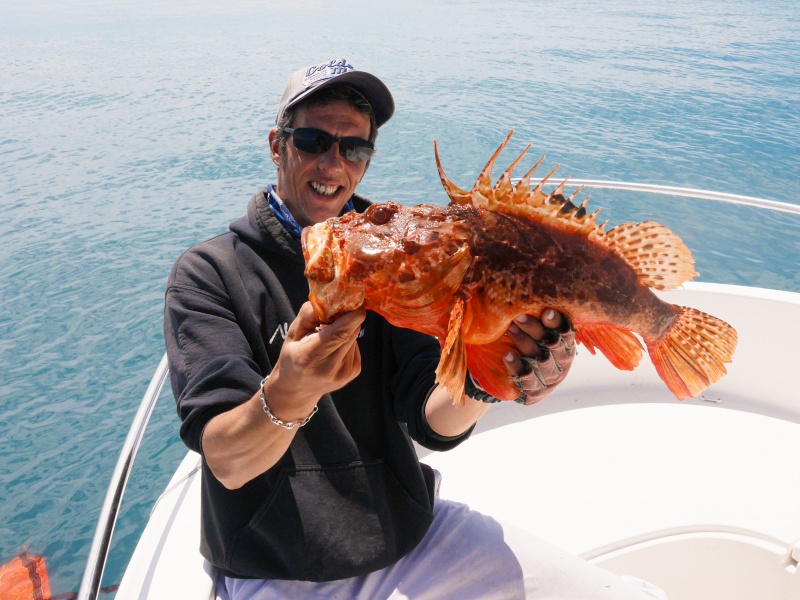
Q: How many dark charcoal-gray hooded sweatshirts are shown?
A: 1